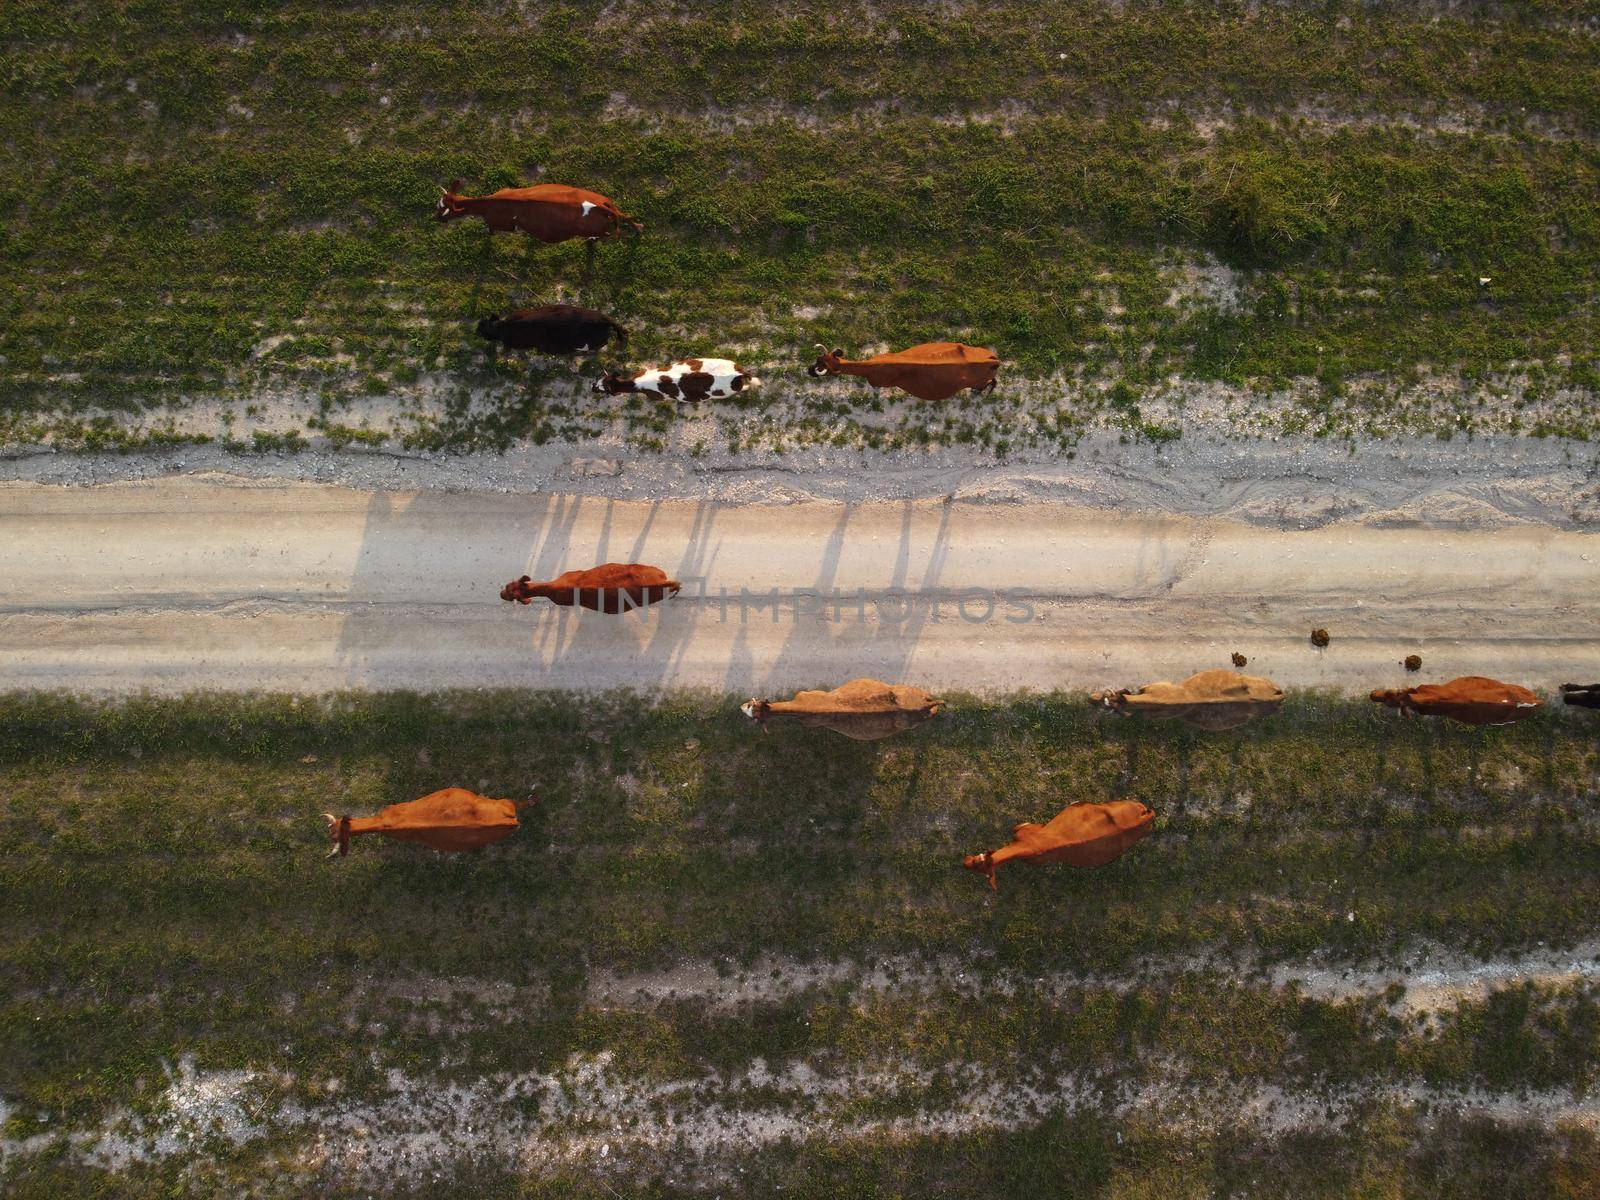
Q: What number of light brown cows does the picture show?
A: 2